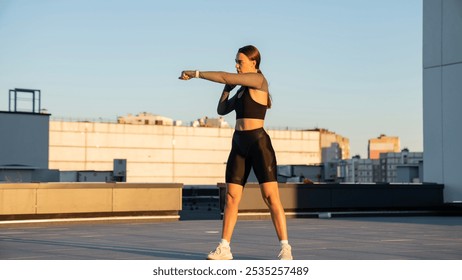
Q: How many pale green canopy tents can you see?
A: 0